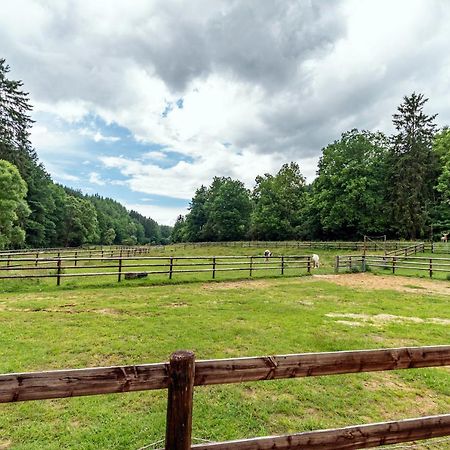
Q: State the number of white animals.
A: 2